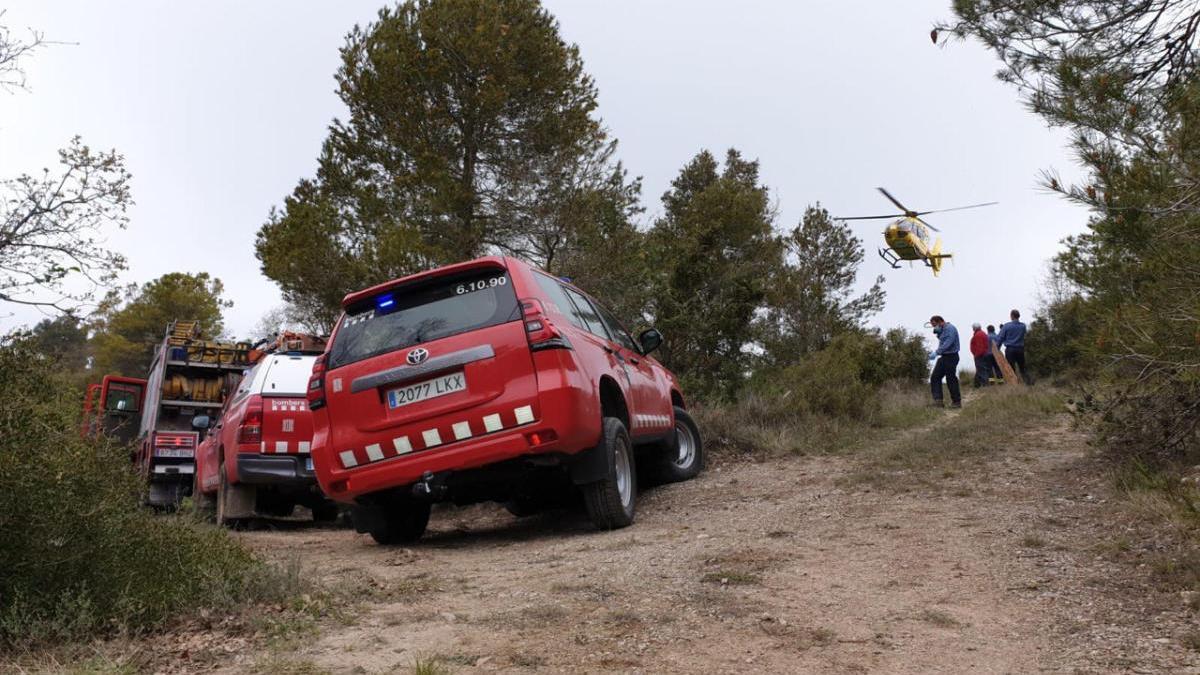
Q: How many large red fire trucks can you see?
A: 1